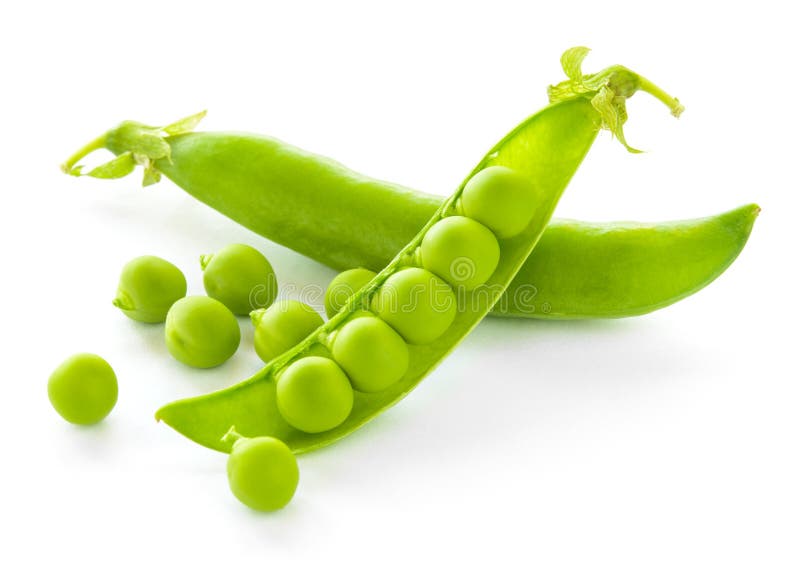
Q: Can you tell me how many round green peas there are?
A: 12